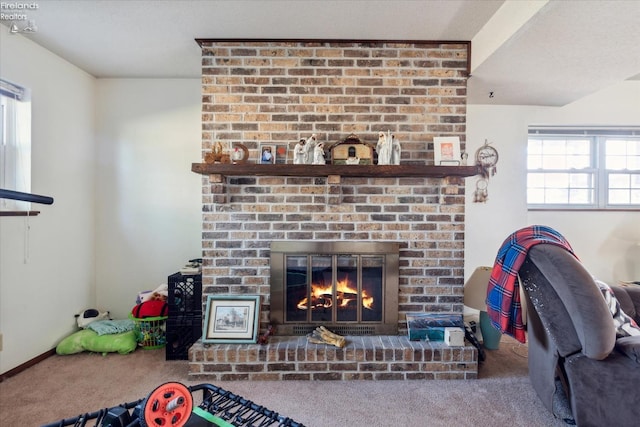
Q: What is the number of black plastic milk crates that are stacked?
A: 2